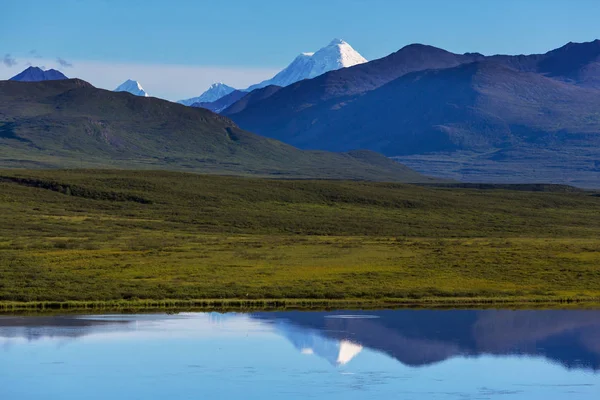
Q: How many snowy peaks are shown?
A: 3